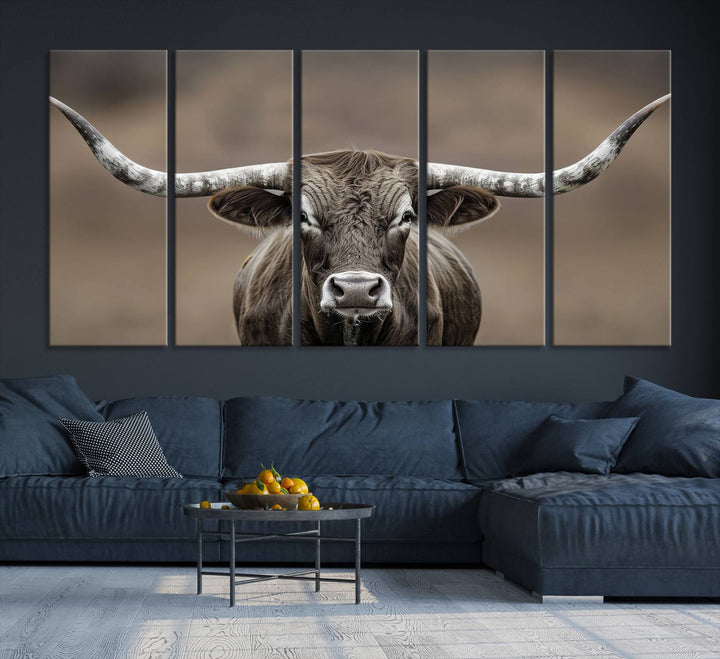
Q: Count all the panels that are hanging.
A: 5